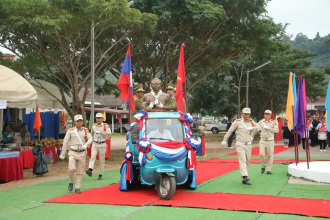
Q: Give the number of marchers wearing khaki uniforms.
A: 4